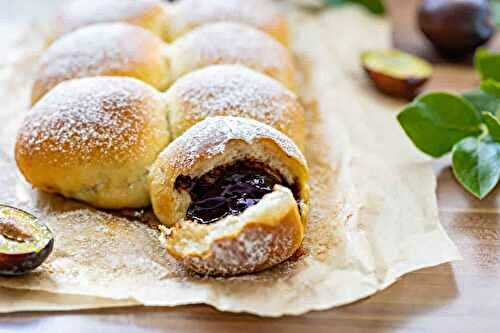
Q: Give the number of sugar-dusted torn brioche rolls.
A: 1